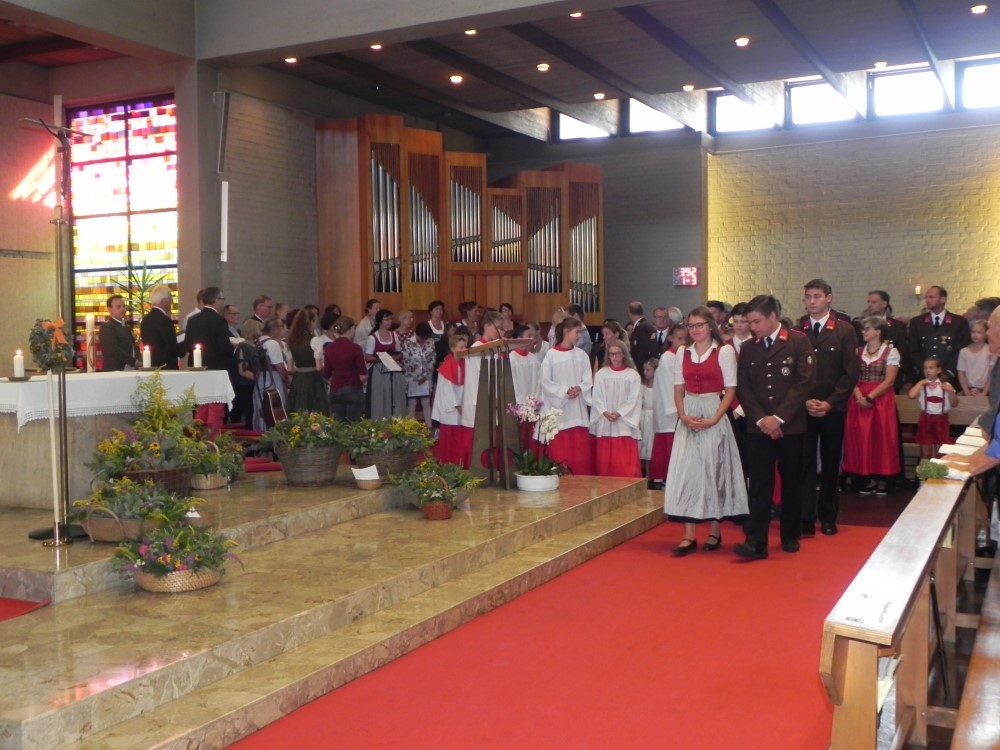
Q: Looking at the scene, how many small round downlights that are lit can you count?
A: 11